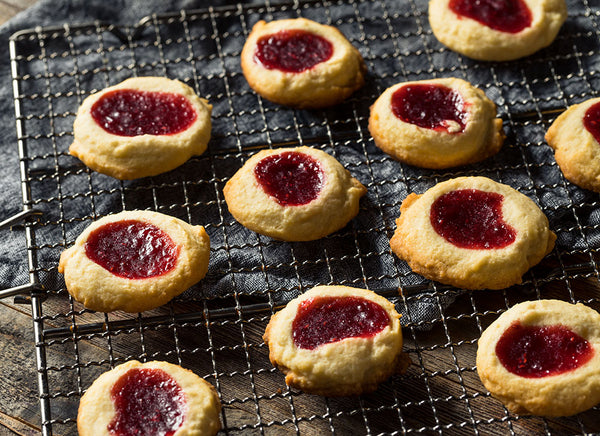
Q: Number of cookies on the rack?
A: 11